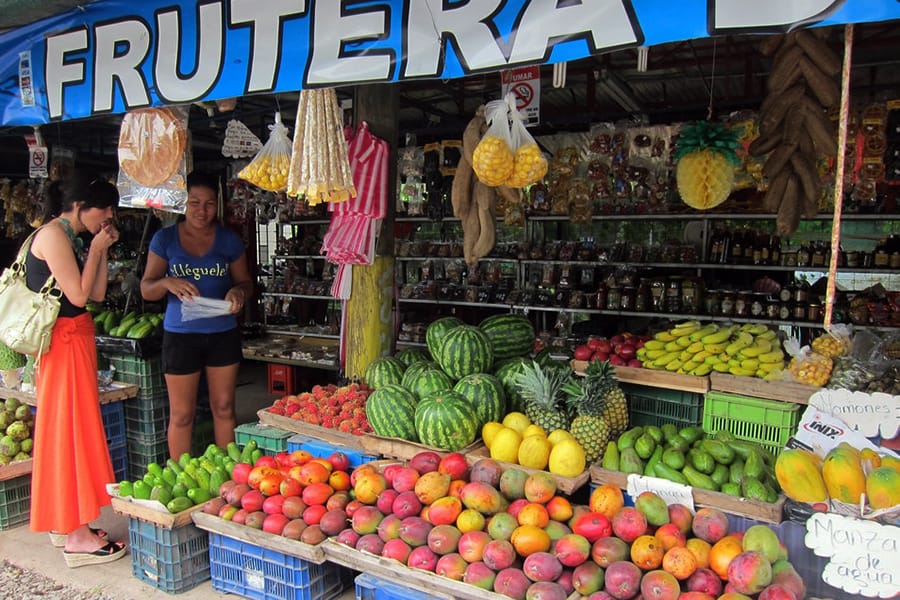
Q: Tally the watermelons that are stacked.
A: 11